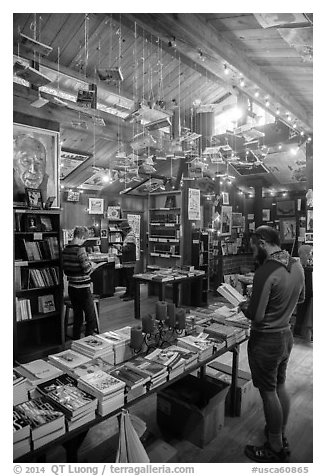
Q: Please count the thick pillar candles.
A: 5